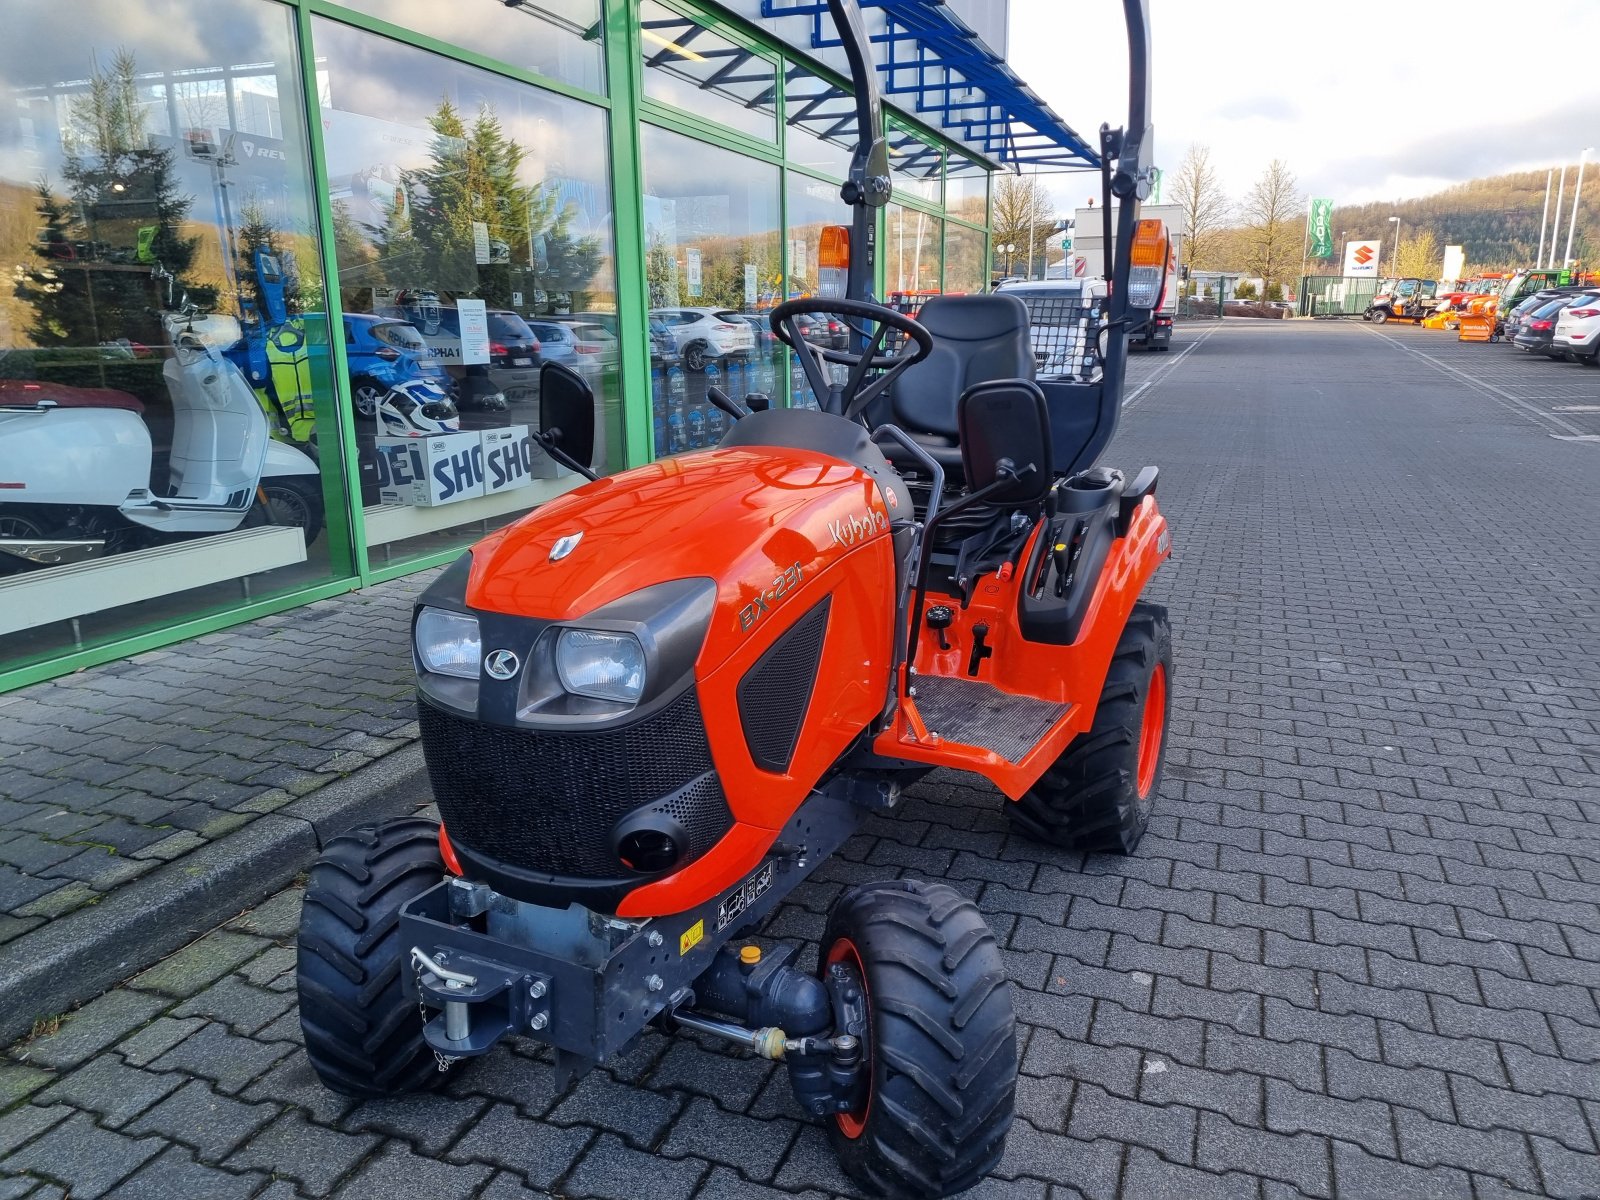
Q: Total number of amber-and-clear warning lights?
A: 2